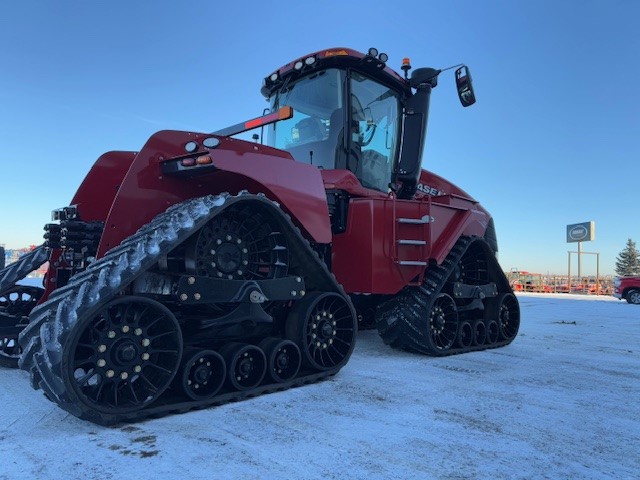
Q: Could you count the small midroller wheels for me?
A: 6